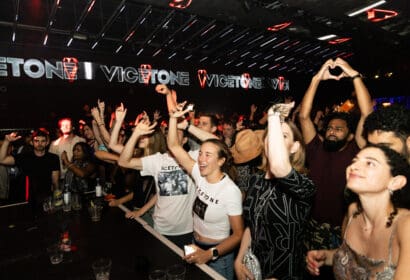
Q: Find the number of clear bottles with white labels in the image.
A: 2